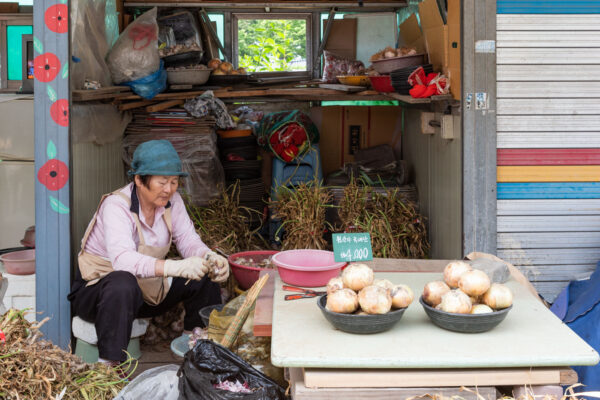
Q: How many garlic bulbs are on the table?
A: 0